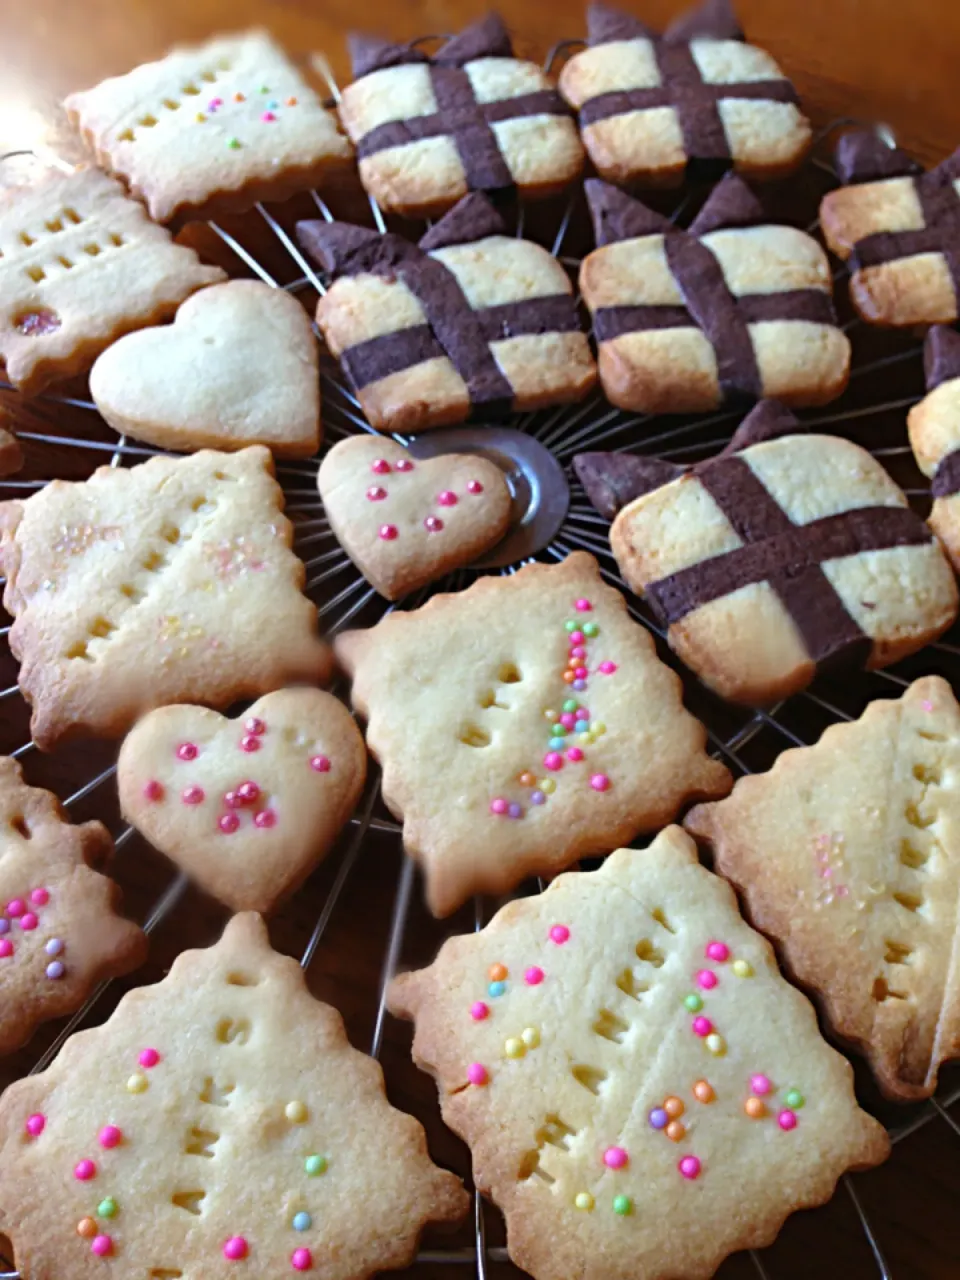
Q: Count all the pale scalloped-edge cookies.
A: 8